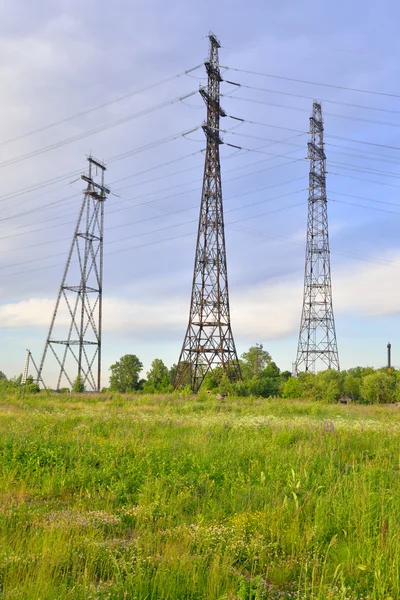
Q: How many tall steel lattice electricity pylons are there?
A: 3